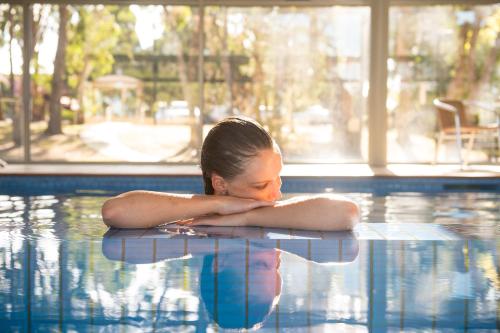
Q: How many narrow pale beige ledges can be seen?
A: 1